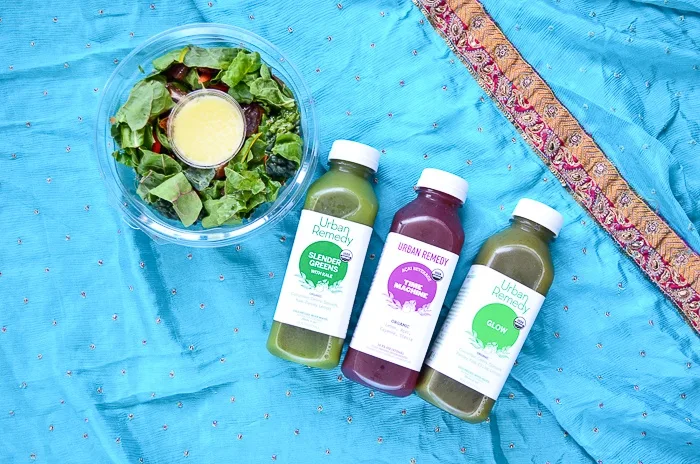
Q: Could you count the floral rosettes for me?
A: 9